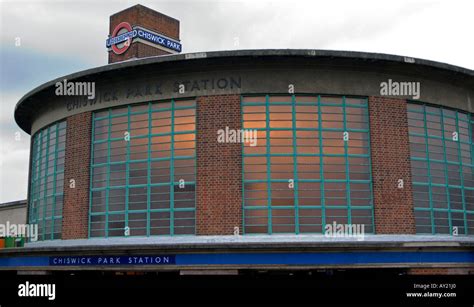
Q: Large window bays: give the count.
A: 4